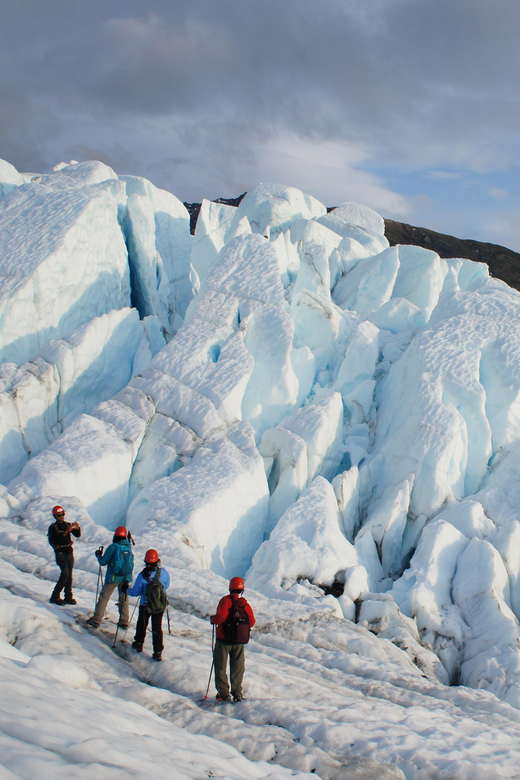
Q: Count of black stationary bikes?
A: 0